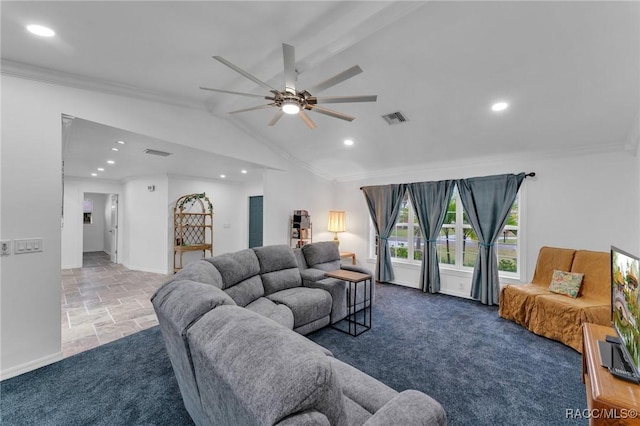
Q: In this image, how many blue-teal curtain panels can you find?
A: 3